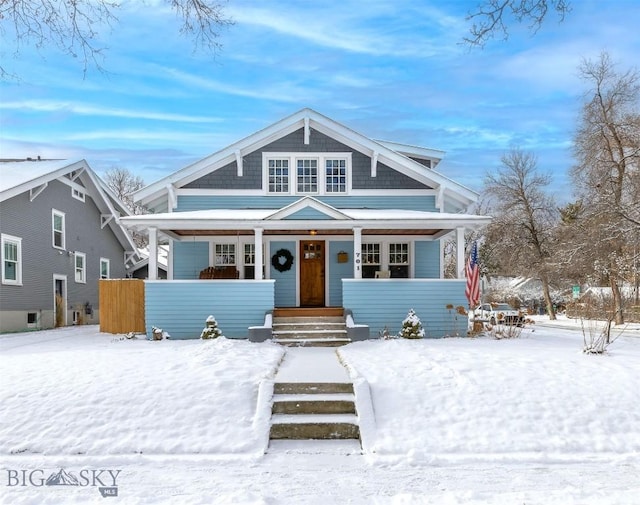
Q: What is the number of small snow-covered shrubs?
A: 2